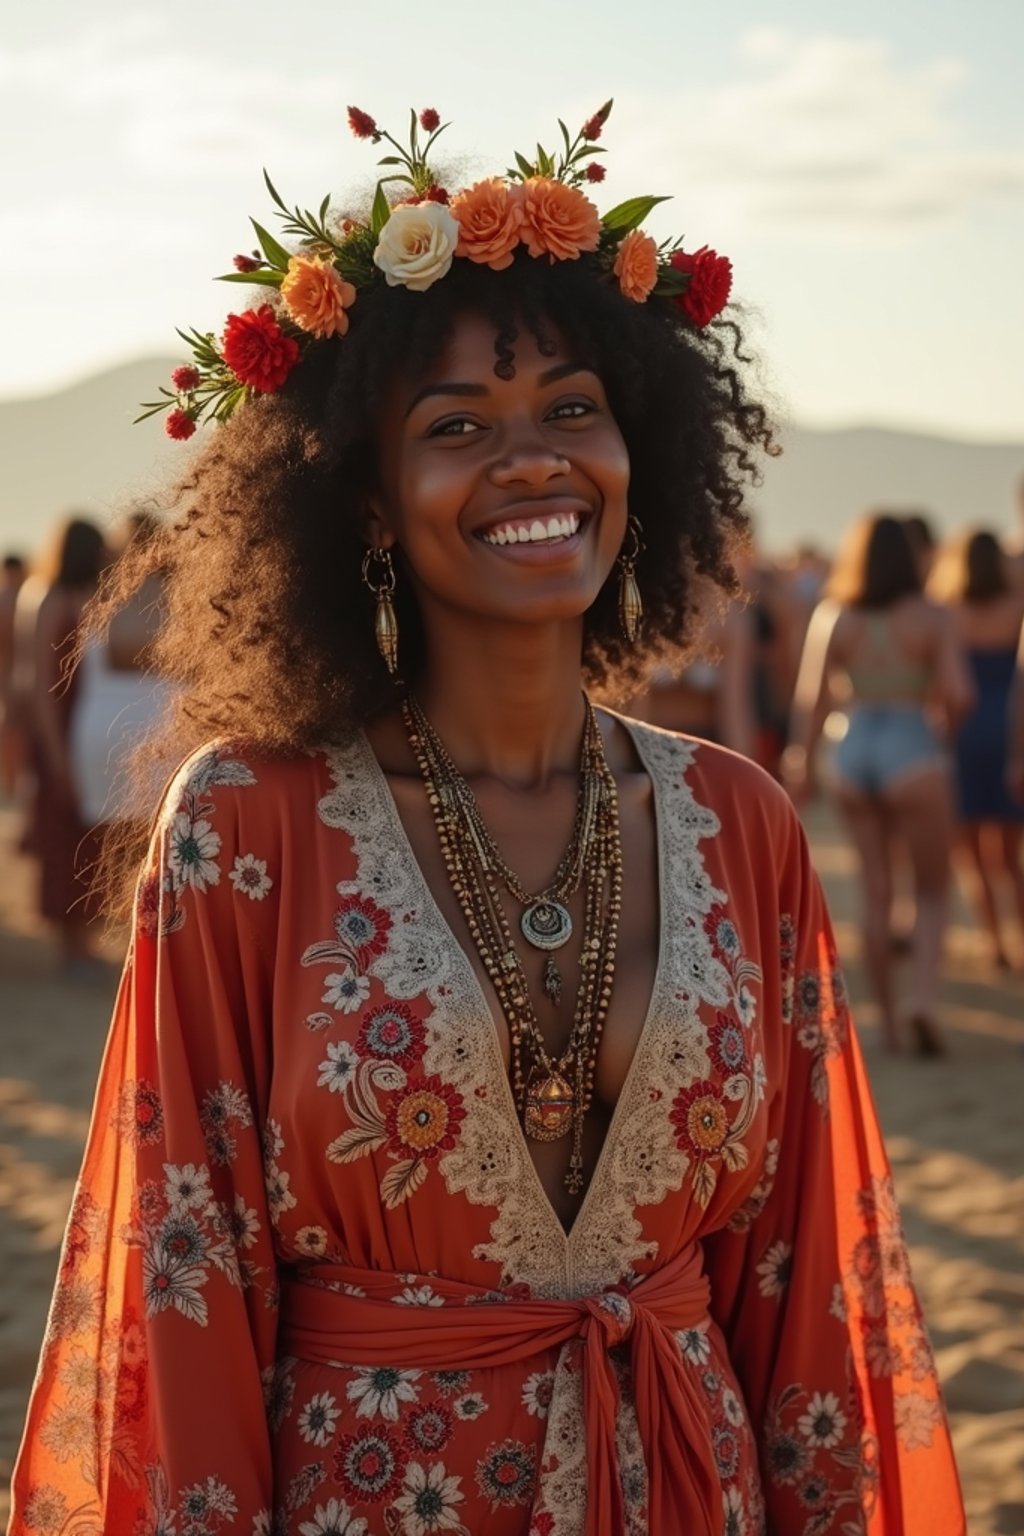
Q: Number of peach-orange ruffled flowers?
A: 4